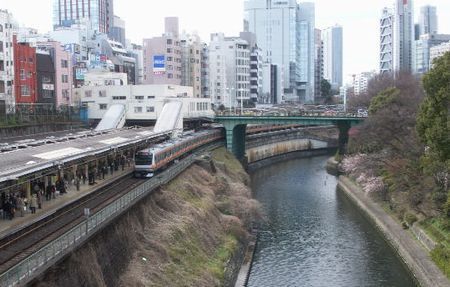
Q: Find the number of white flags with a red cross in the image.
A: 0